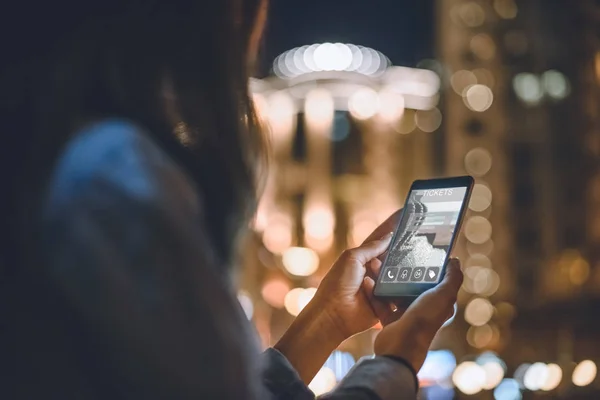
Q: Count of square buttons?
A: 4